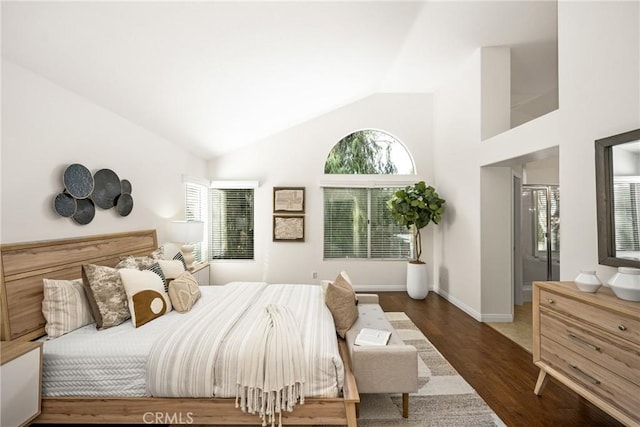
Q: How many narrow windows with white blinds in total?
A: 2